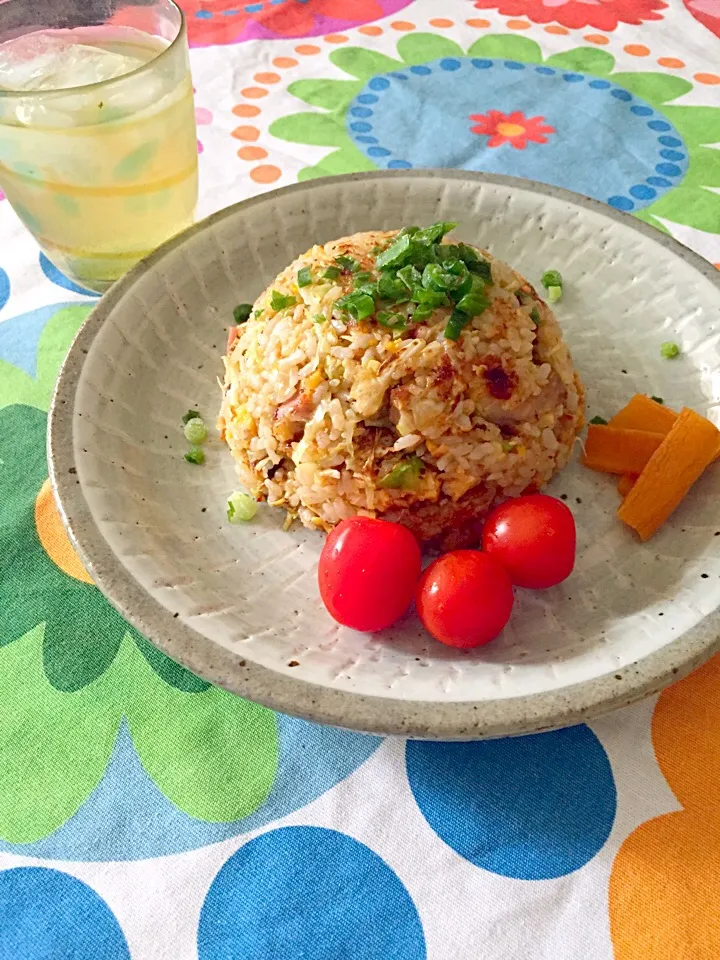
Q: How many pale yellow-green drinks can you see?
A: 1